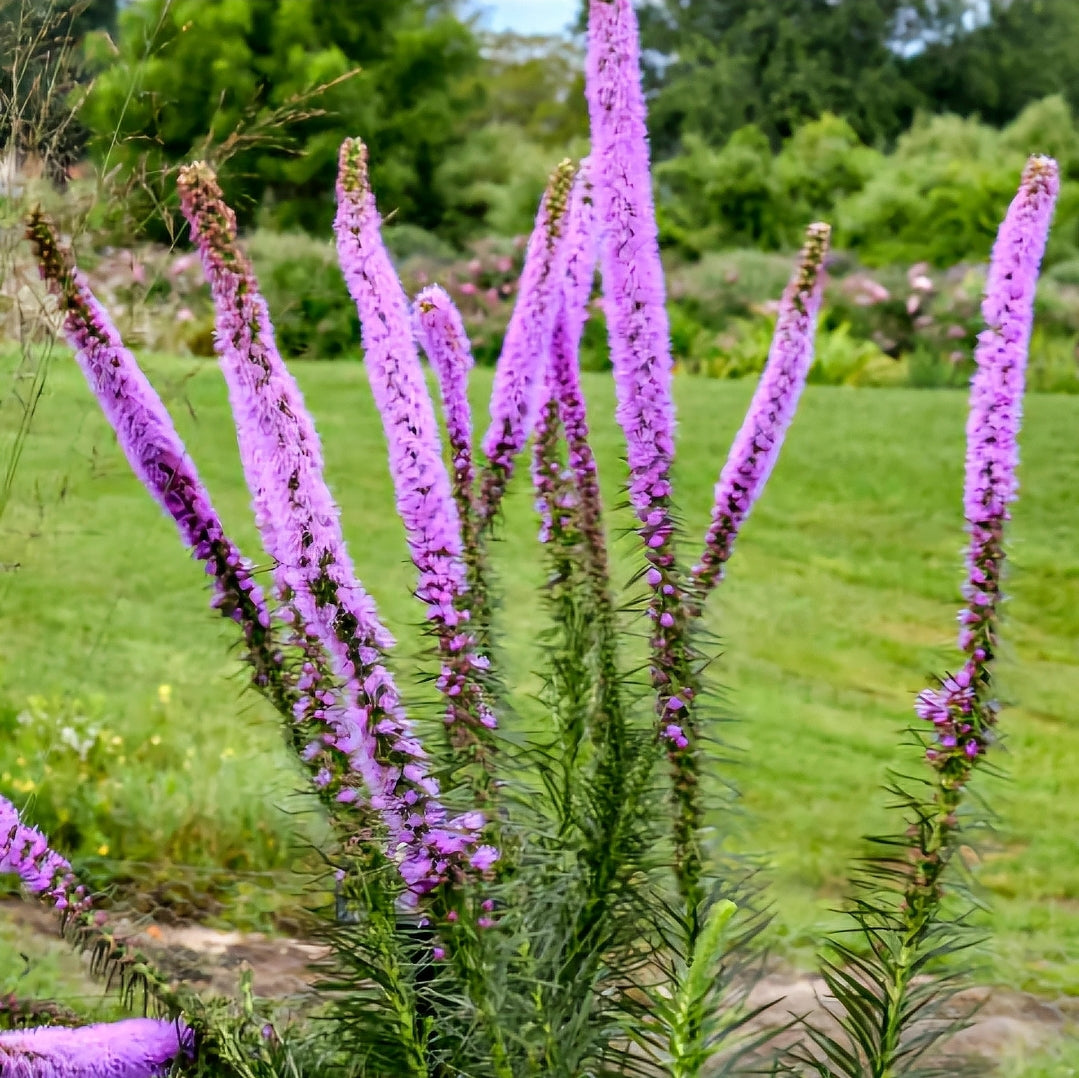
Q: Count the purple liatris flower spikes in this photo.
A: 11